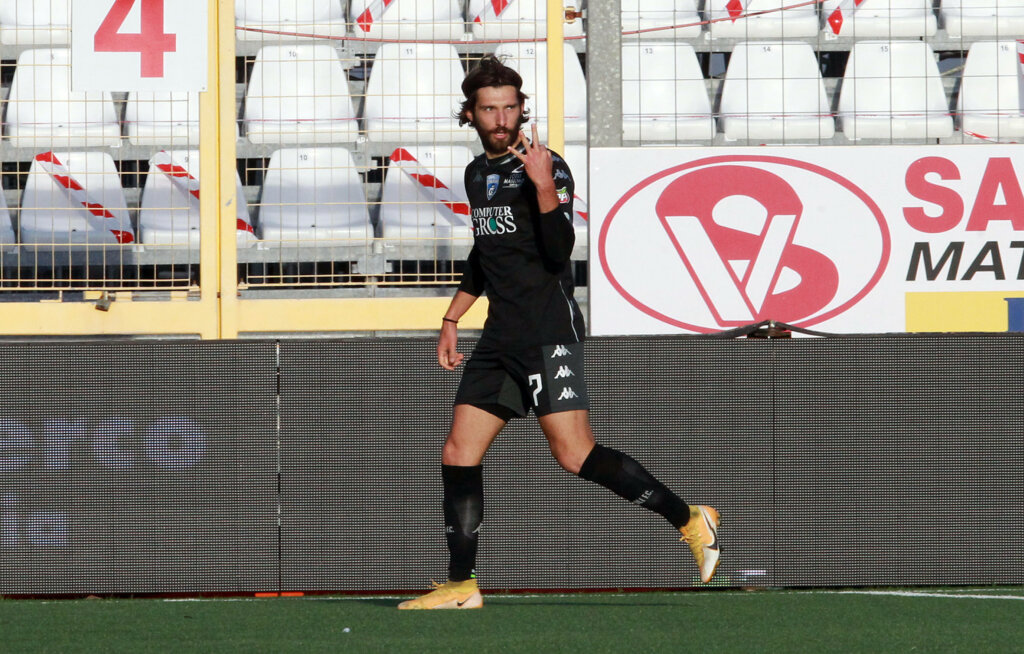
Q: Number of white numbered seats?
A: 12